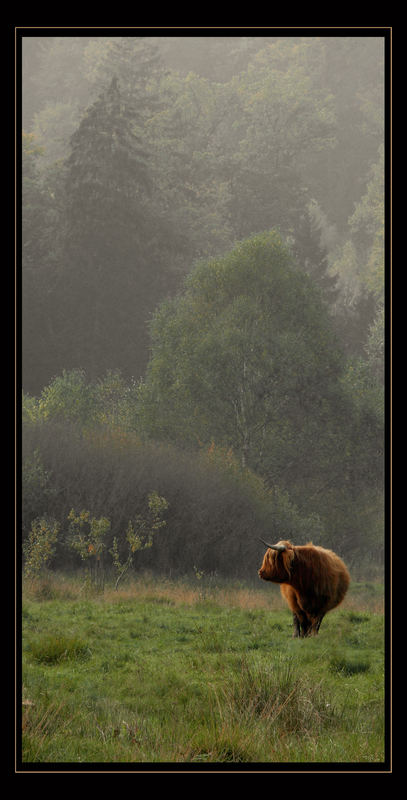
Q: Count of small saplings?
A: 3